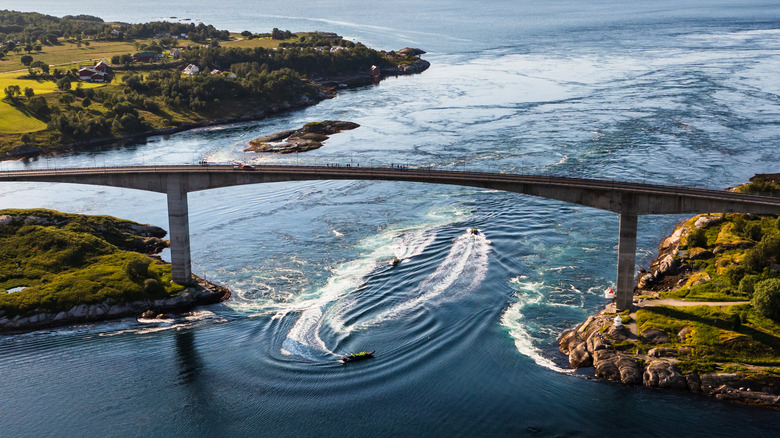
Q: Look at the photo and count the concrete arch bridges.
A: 1